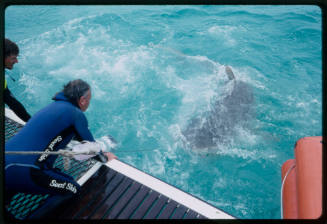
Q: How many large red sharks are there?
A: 0